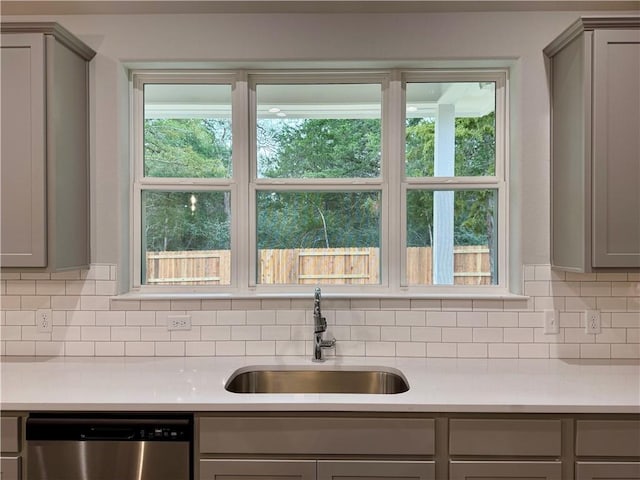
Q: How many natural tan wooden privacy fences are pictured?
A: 1